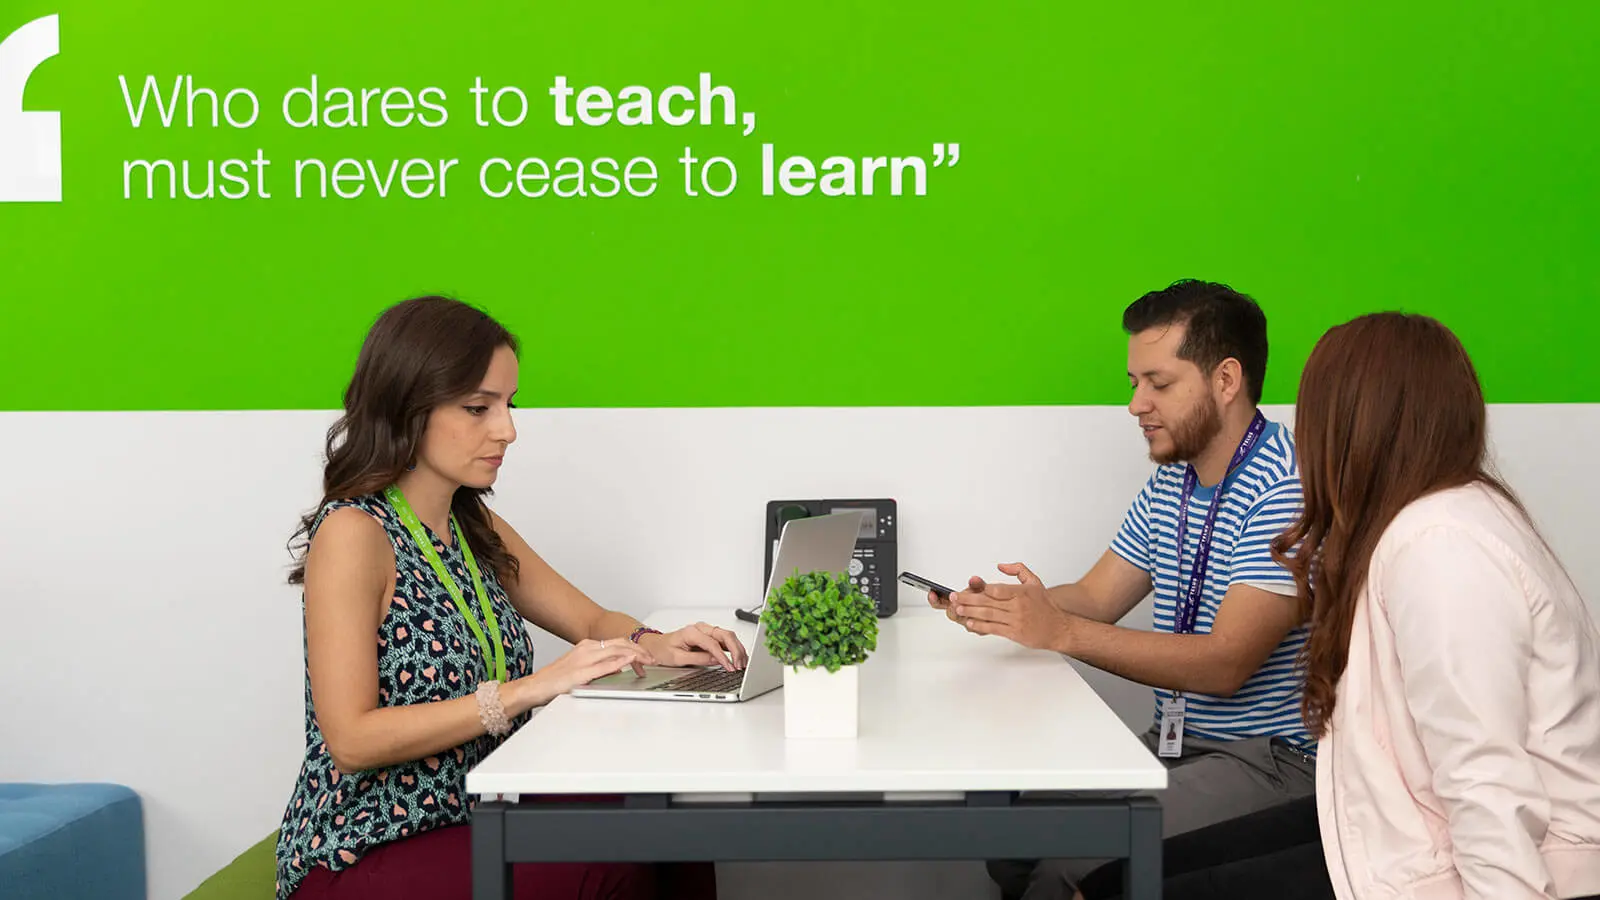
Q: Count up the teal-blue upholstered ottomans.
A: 1